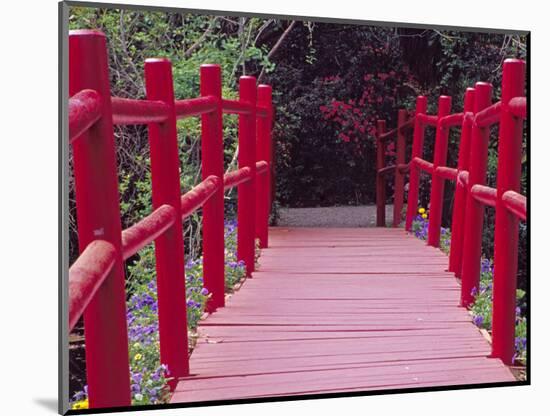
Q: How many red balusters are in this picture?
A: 12